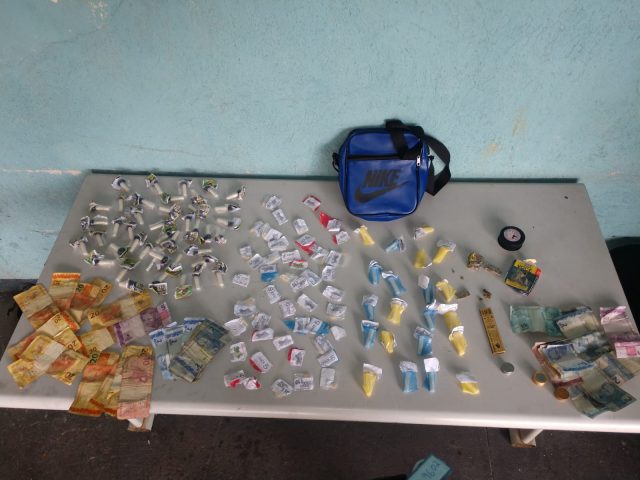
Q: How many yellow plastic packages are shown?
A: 11